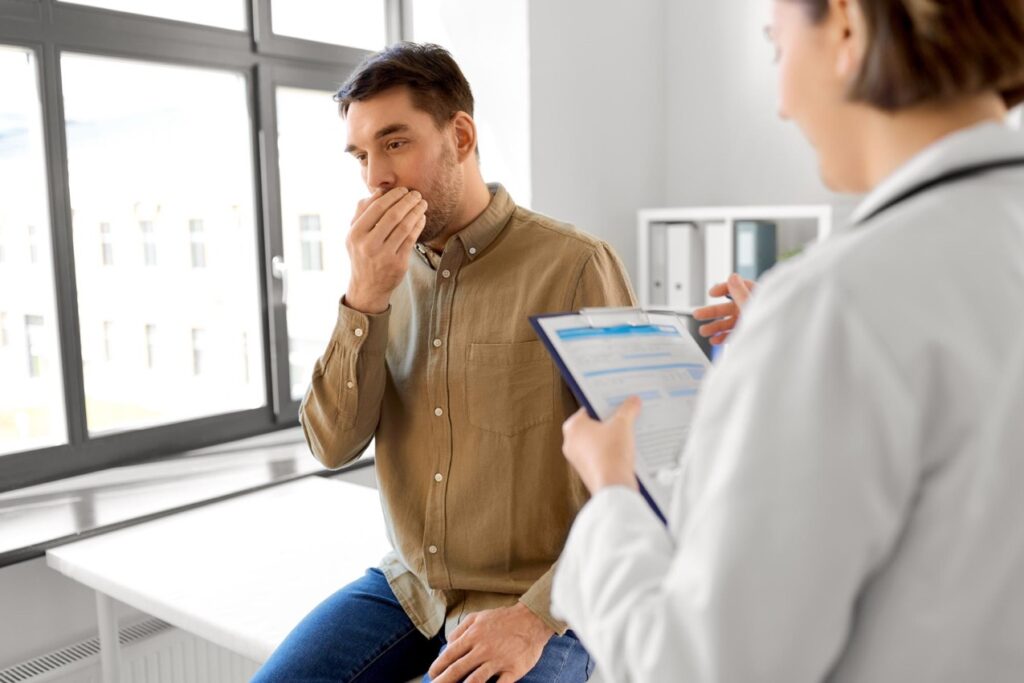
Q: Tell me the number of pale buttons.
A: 8